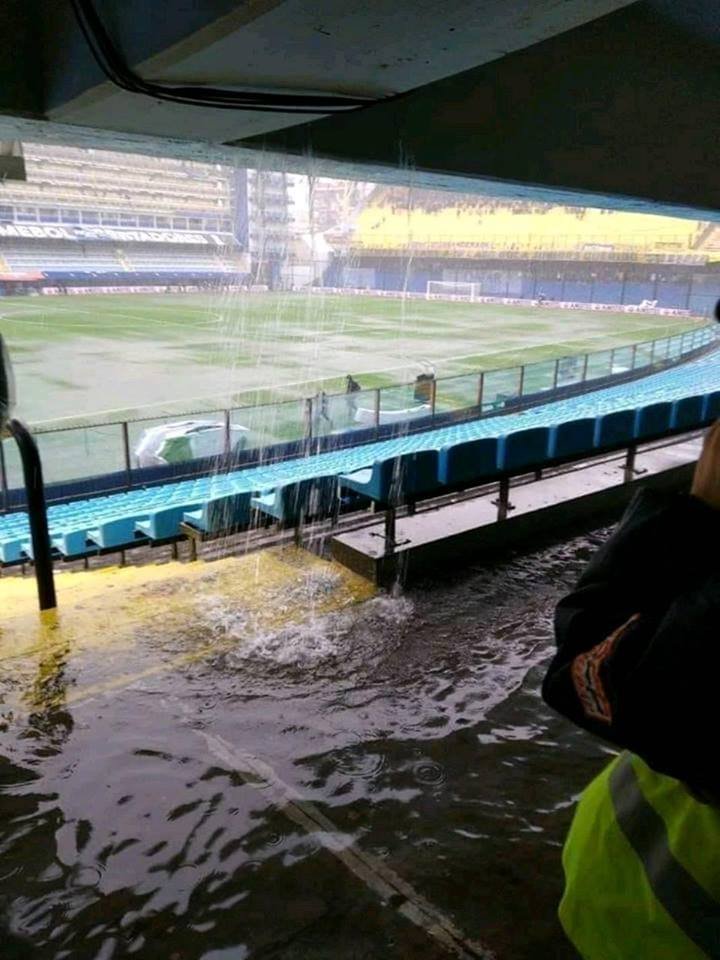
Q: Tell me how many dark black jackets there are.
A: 1